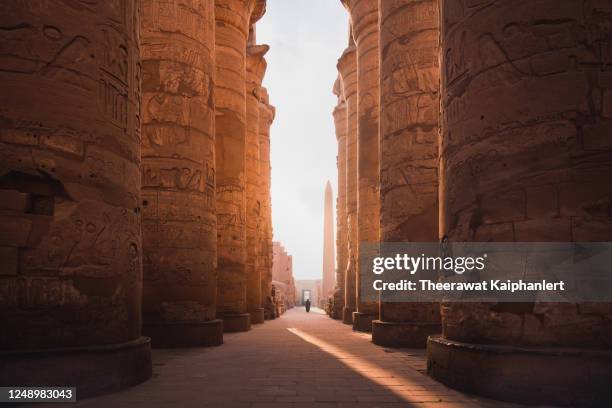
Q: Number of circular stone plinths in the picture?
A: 8